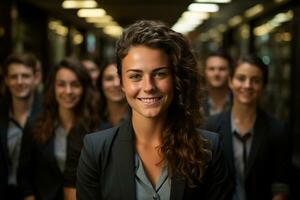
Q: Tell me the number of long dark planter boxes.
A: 0